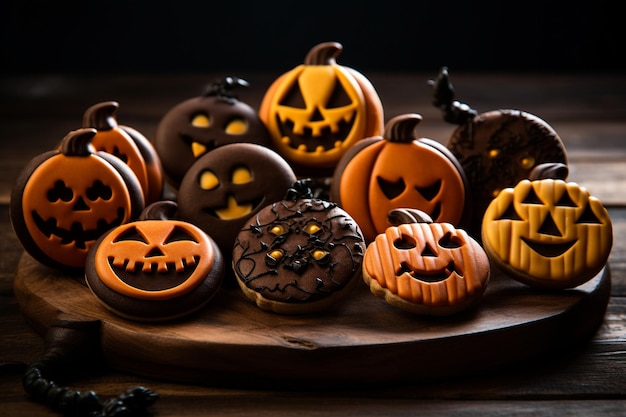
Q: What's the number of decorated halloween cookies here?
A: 11